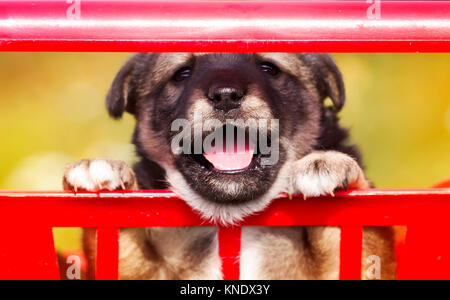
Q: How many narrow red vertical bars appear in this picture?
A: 3